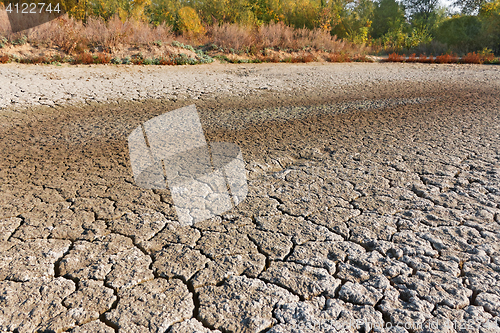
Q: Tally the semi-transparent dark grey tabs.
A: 1